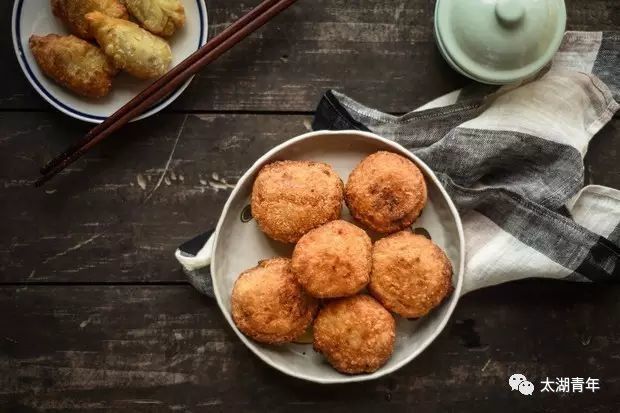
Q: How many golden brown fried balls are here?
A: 6